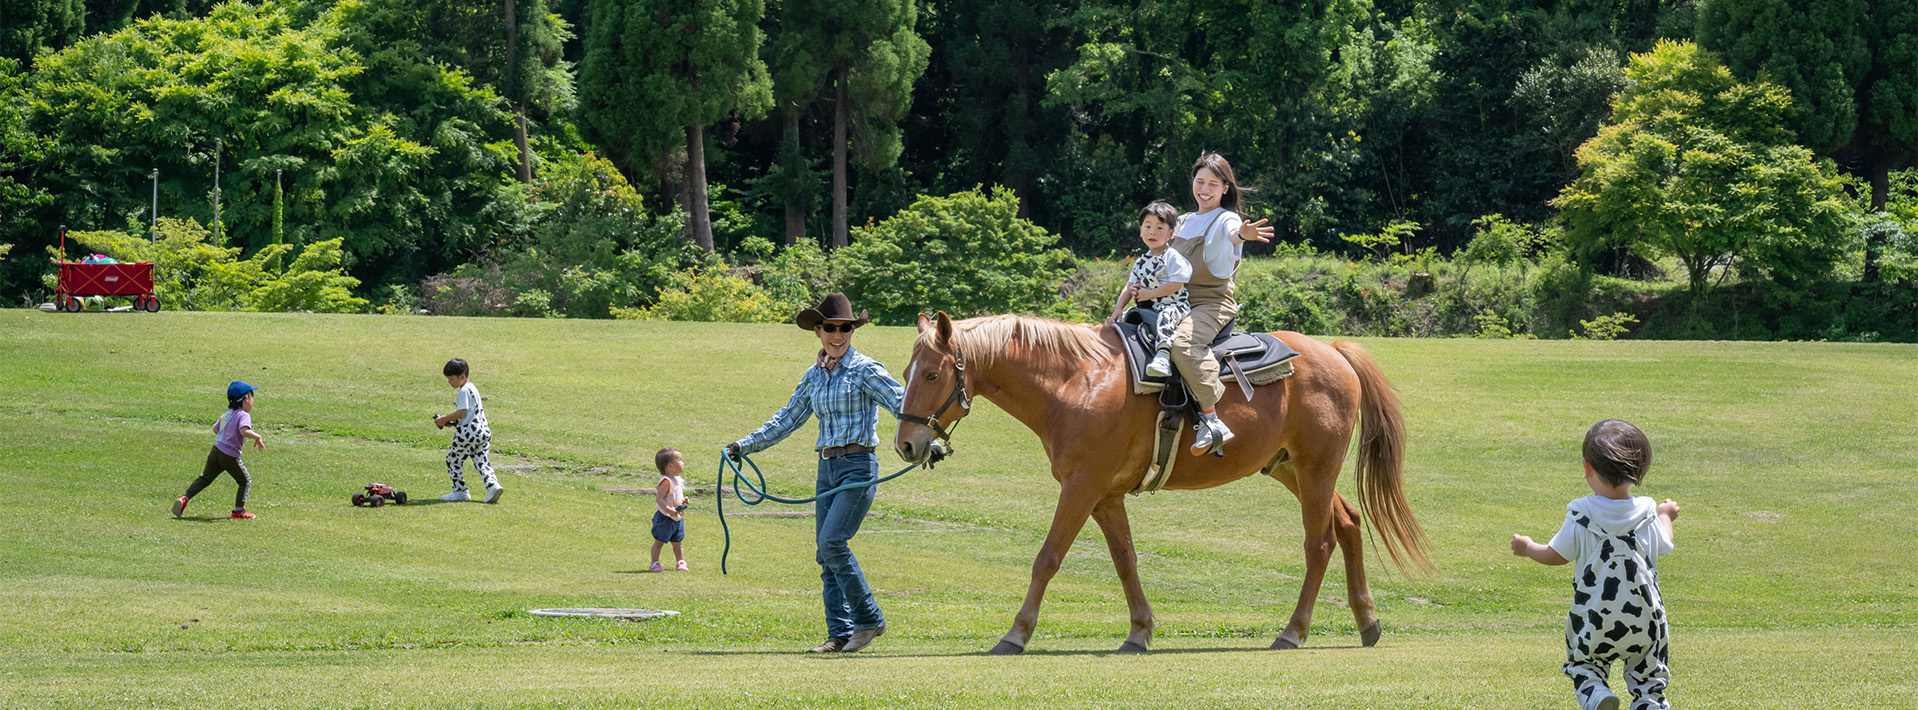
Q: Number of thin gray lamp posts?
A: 3